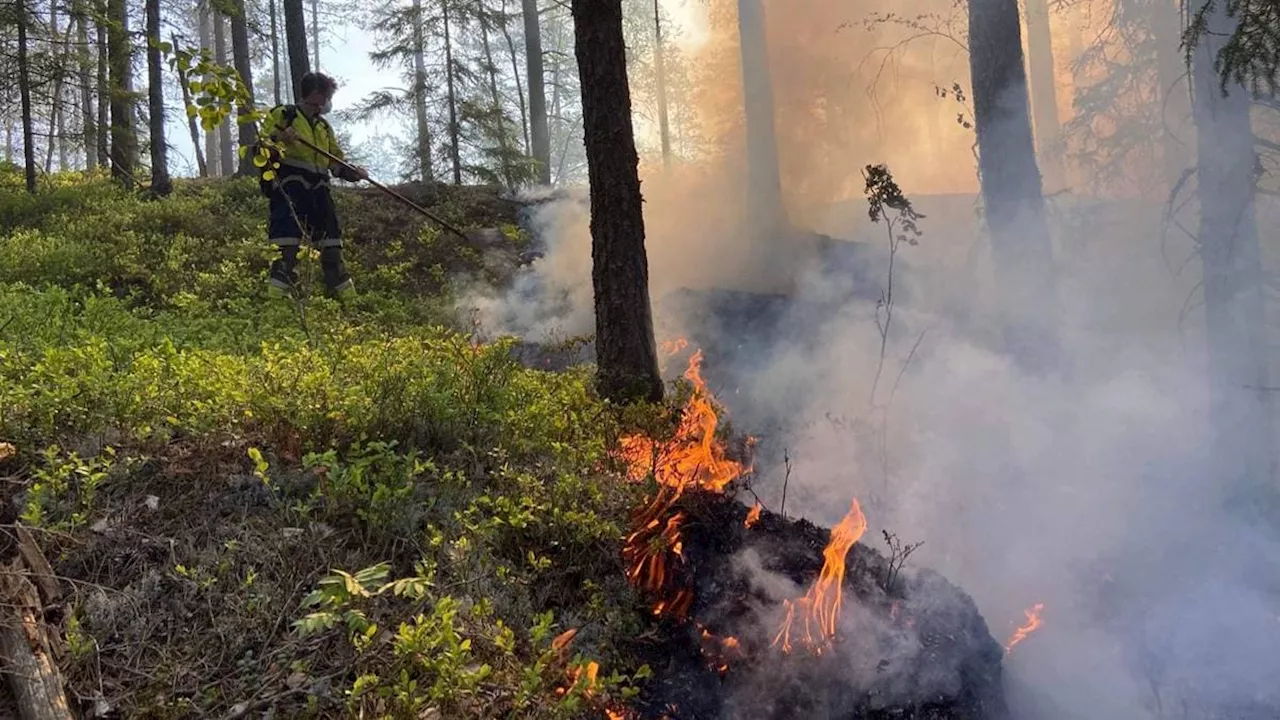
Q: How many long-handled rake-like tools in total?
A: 1